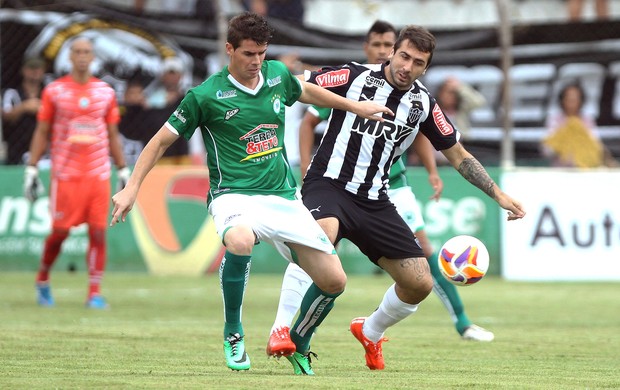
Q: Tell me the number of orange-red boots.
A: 2